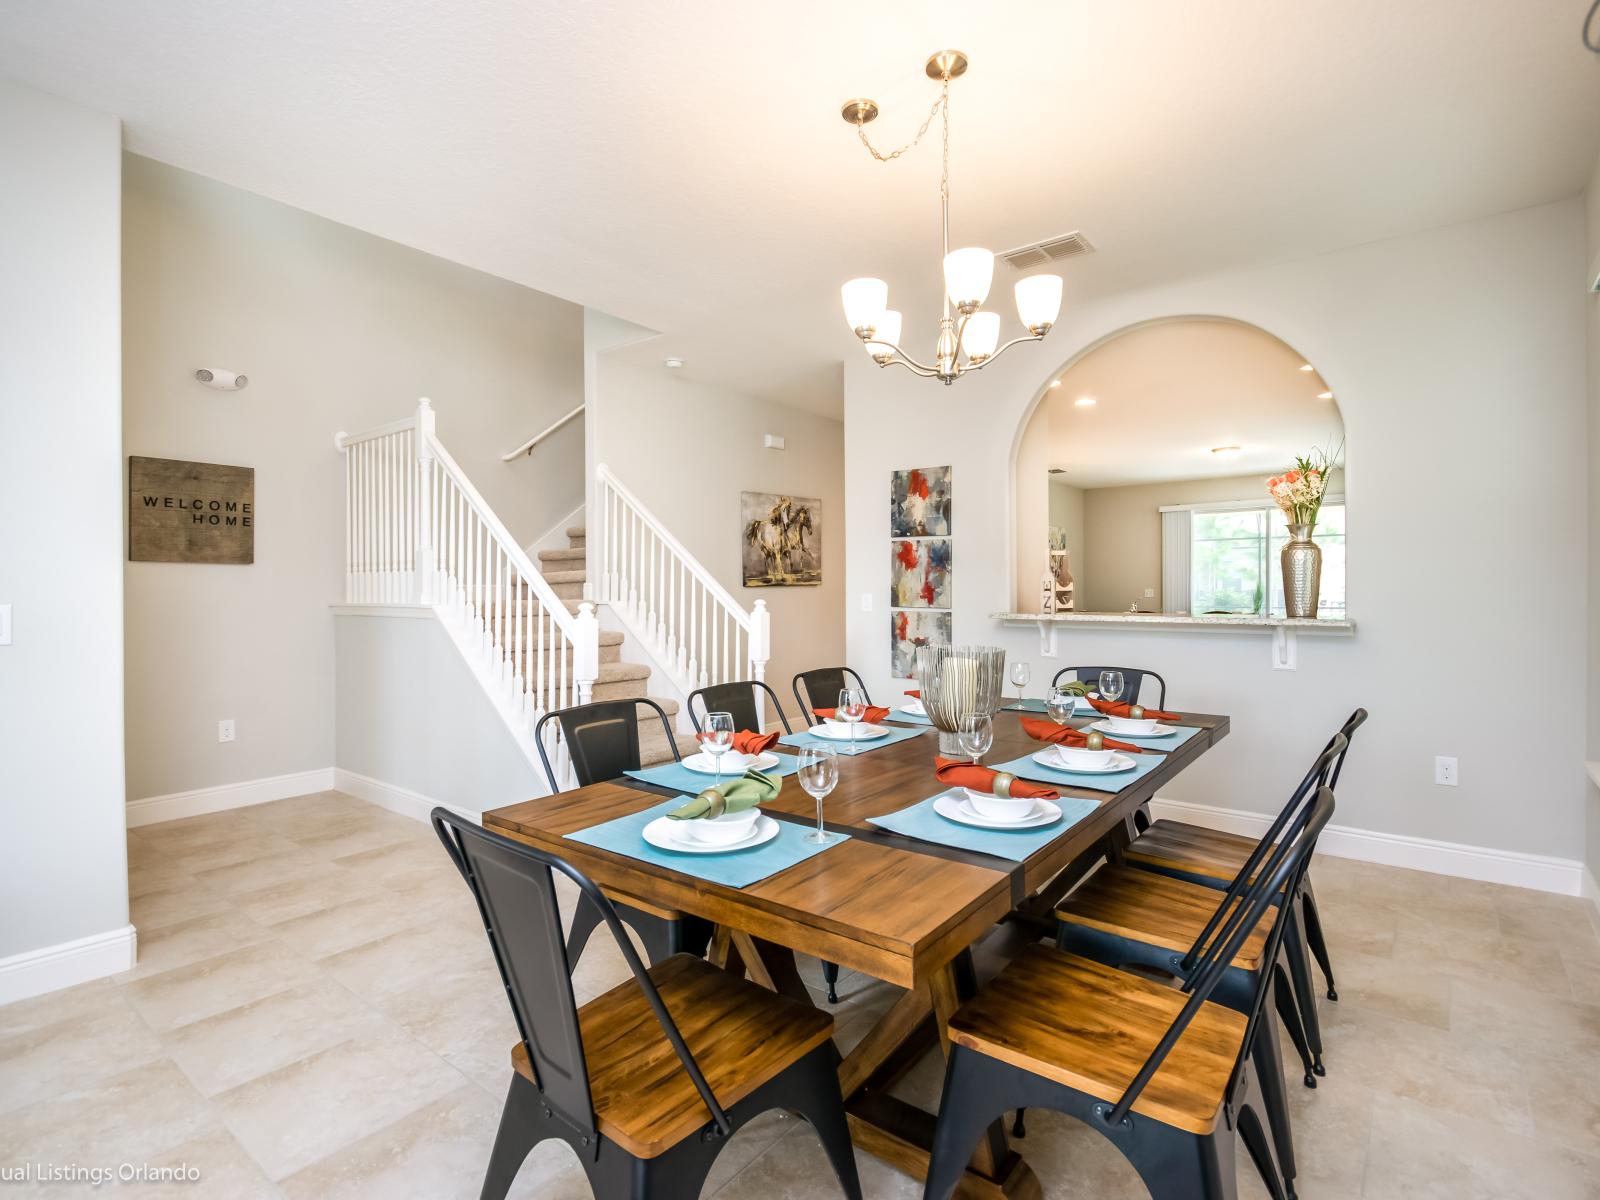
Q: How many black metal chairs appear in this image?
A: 8